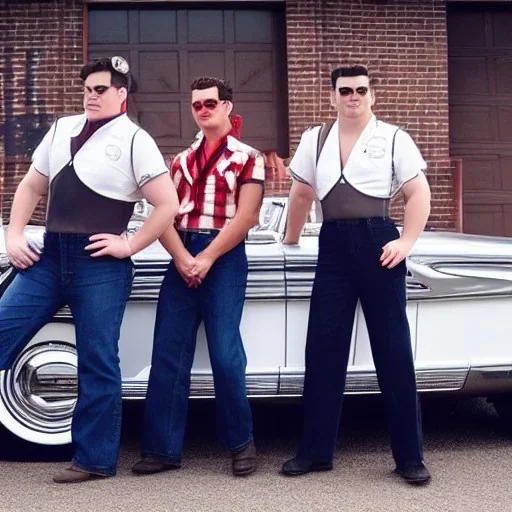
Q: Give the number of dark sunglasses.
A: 3